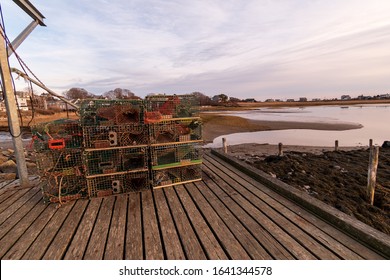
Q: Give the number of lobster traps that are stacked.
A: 11